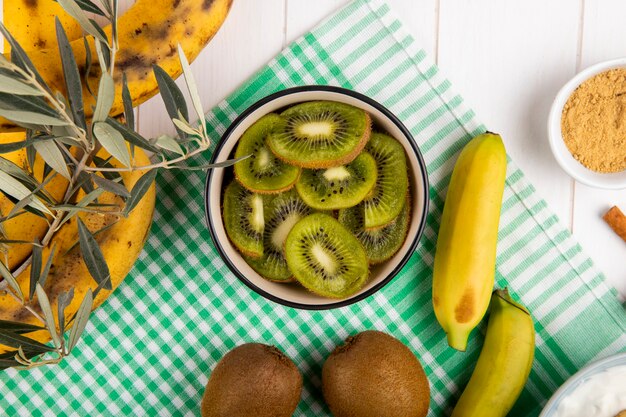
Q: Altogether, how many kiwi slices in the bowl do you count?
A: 8